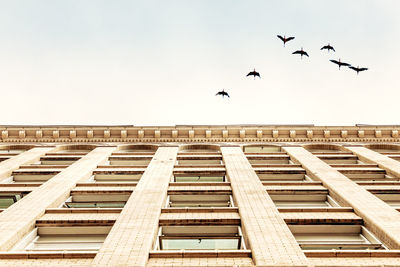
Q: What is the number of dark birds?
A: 7